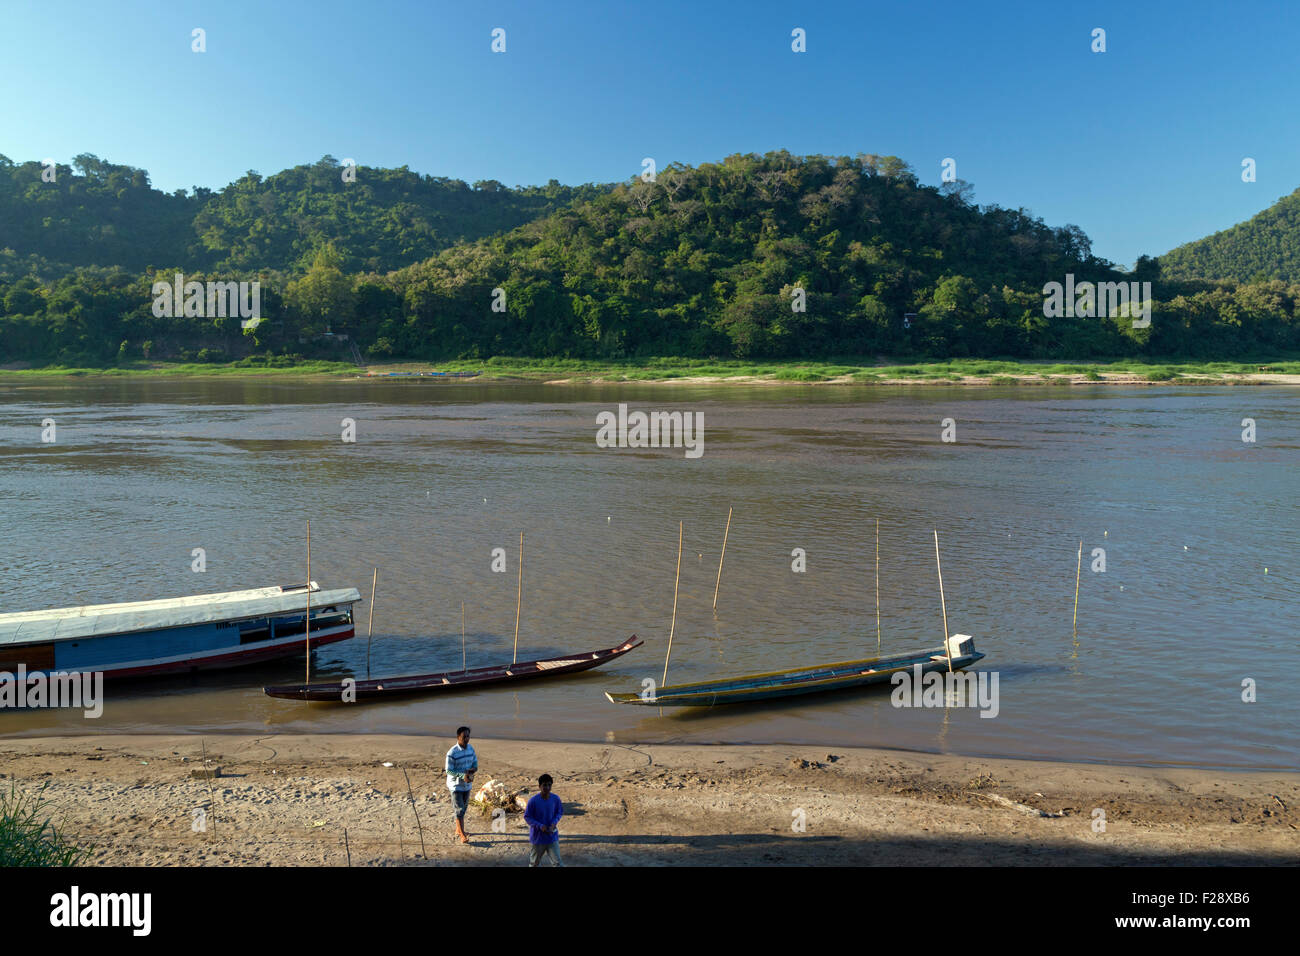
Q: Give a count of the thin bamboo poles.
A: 9